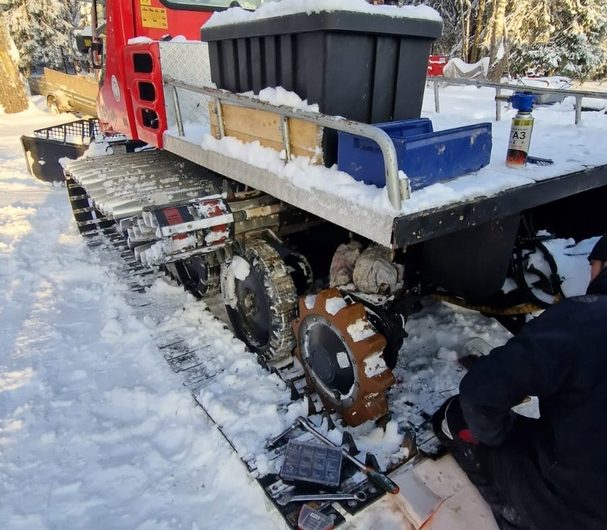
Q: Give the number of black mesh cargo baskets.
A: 1